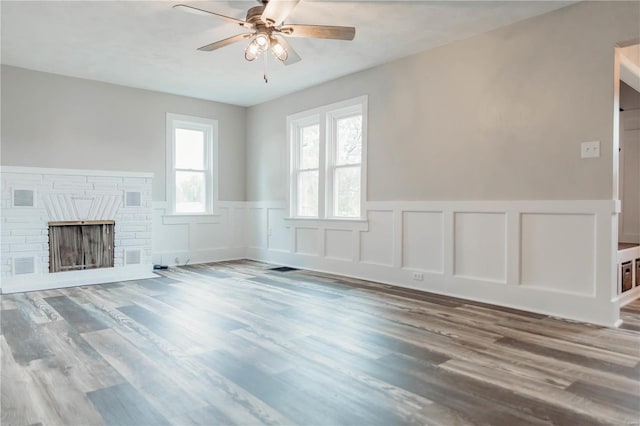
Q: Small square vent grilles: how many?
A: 4